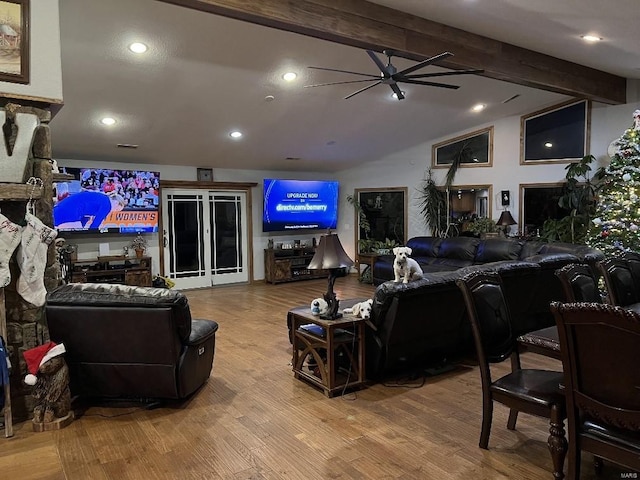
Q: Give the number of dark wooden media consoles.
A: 2